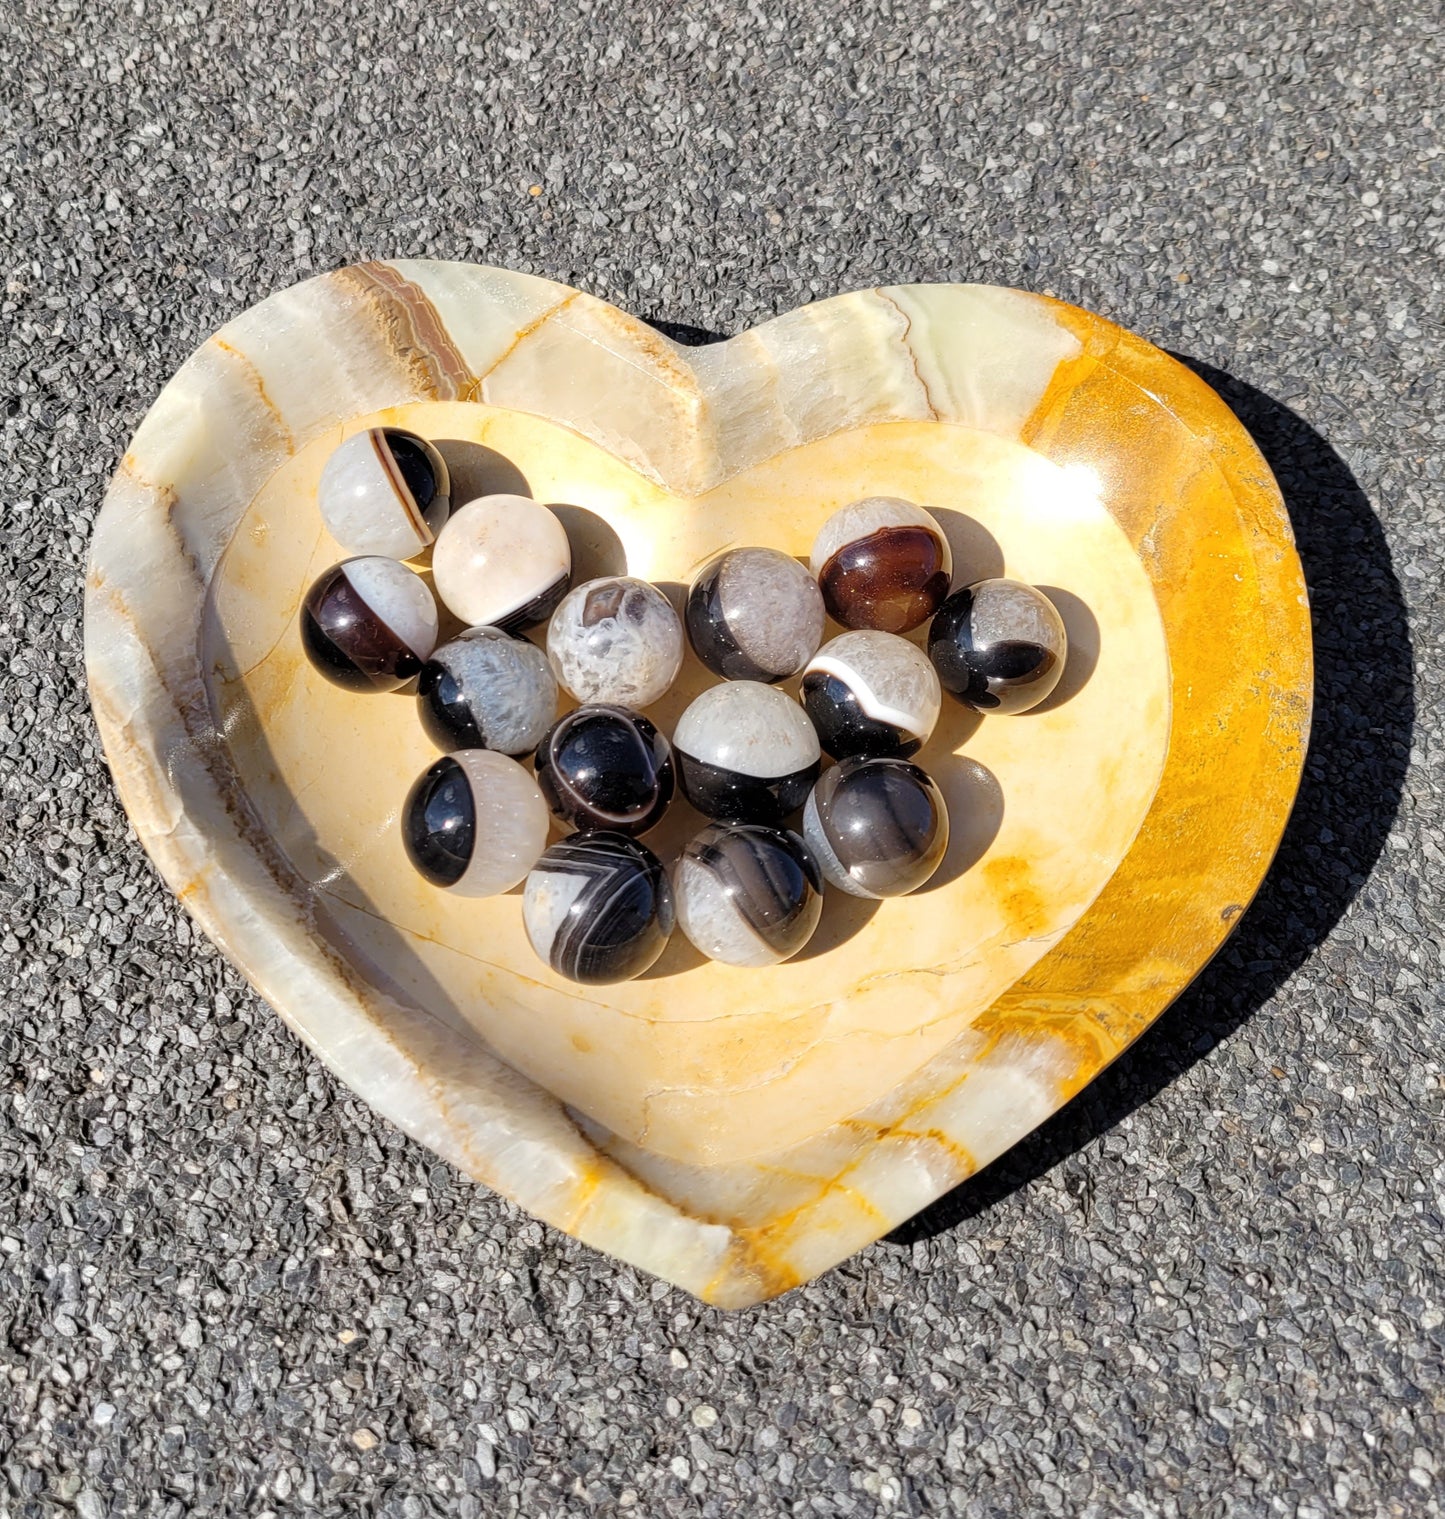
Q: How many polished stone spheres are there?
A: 15